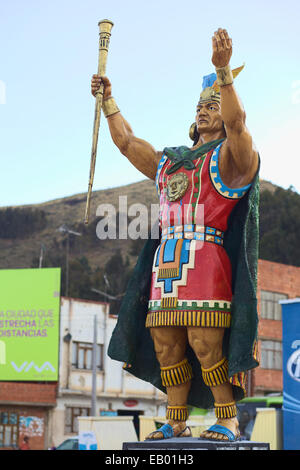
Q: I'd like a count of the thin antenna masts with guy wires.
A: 0